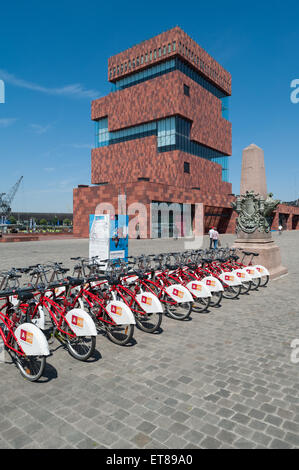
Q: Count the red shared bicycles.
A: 11